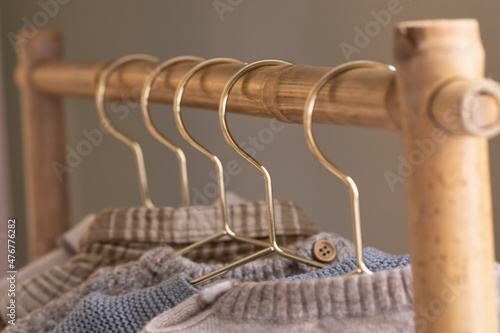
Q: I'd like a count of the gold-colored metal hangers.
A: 5